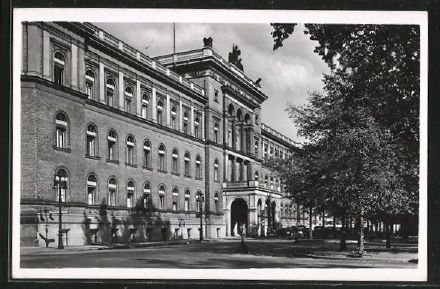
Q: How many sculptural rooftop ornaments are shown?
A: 3